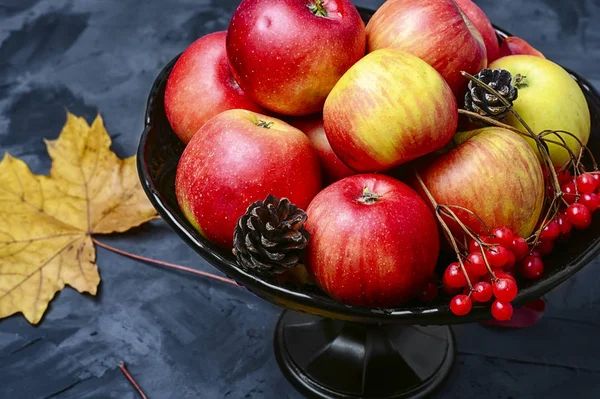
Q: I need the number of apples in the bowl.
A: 11